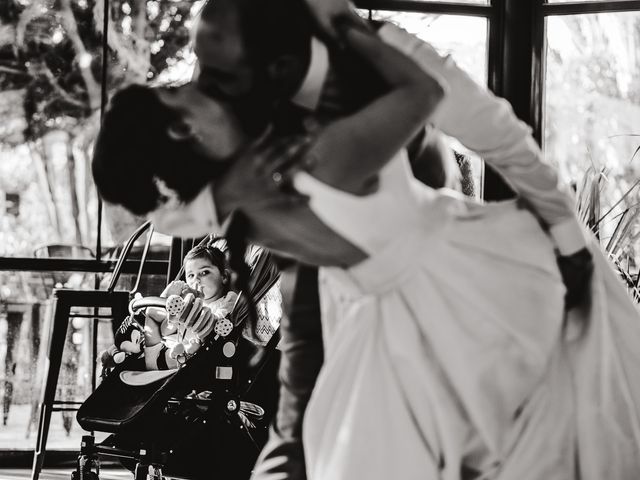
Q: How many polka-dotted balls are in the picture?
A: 2